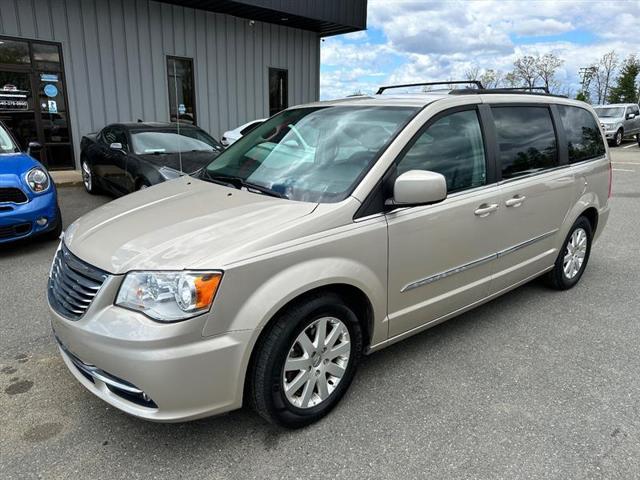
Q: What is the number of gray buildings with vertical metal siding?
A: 1